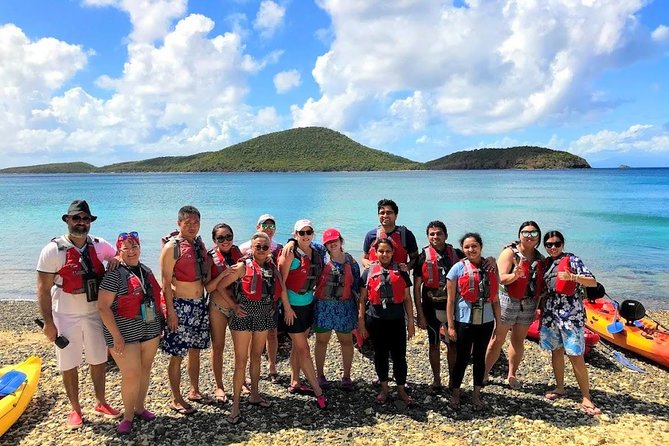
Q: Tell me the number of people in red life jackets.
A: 14